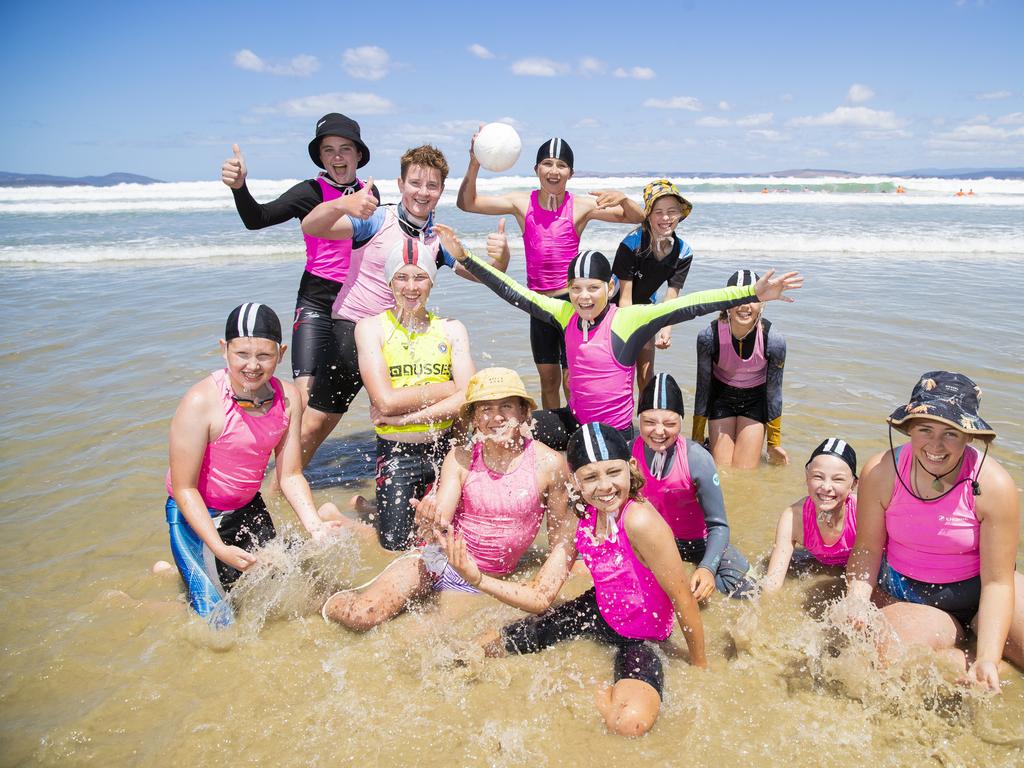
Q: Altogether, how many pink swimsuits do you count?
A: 11